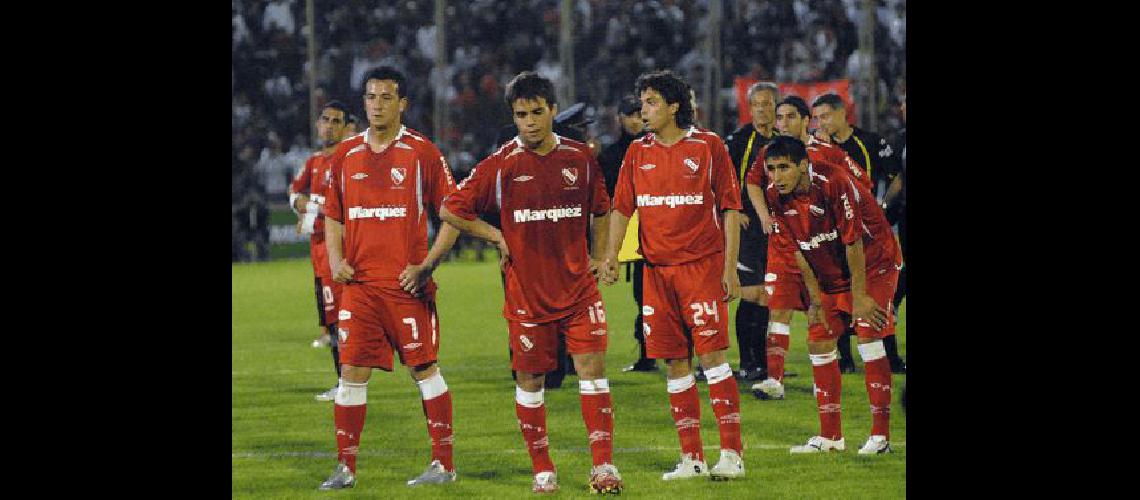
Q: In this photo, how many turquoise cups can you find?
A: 0